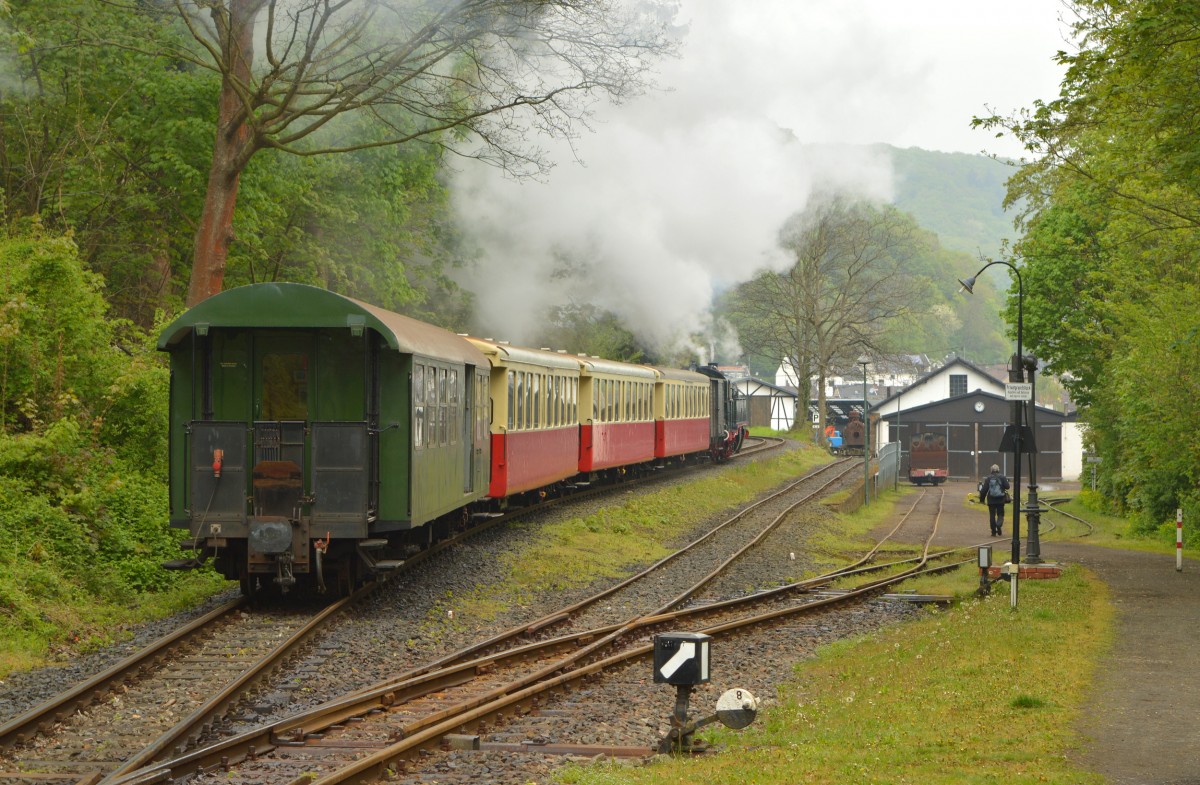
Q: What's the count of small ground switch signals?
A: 2